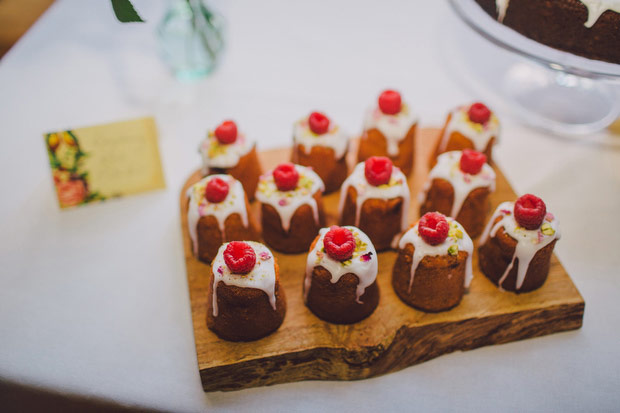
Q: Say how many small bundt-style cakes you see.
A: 12